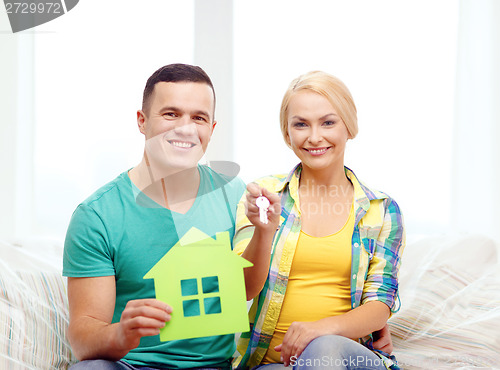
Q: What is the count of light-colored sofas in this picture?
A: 1